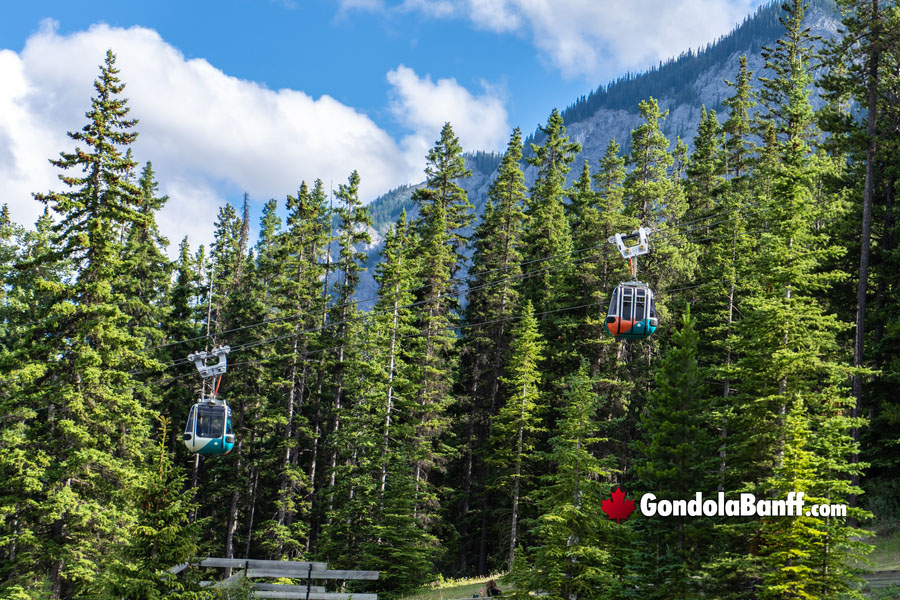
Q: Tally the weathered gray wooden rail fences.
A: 1